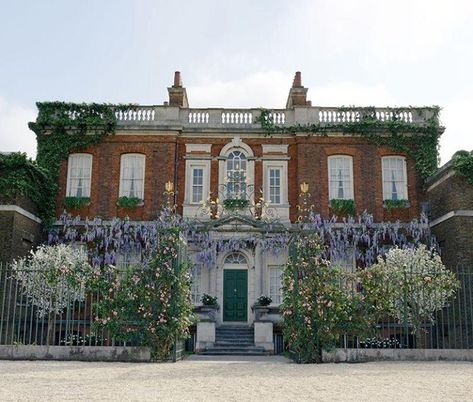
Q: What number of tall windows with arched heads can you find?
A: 5